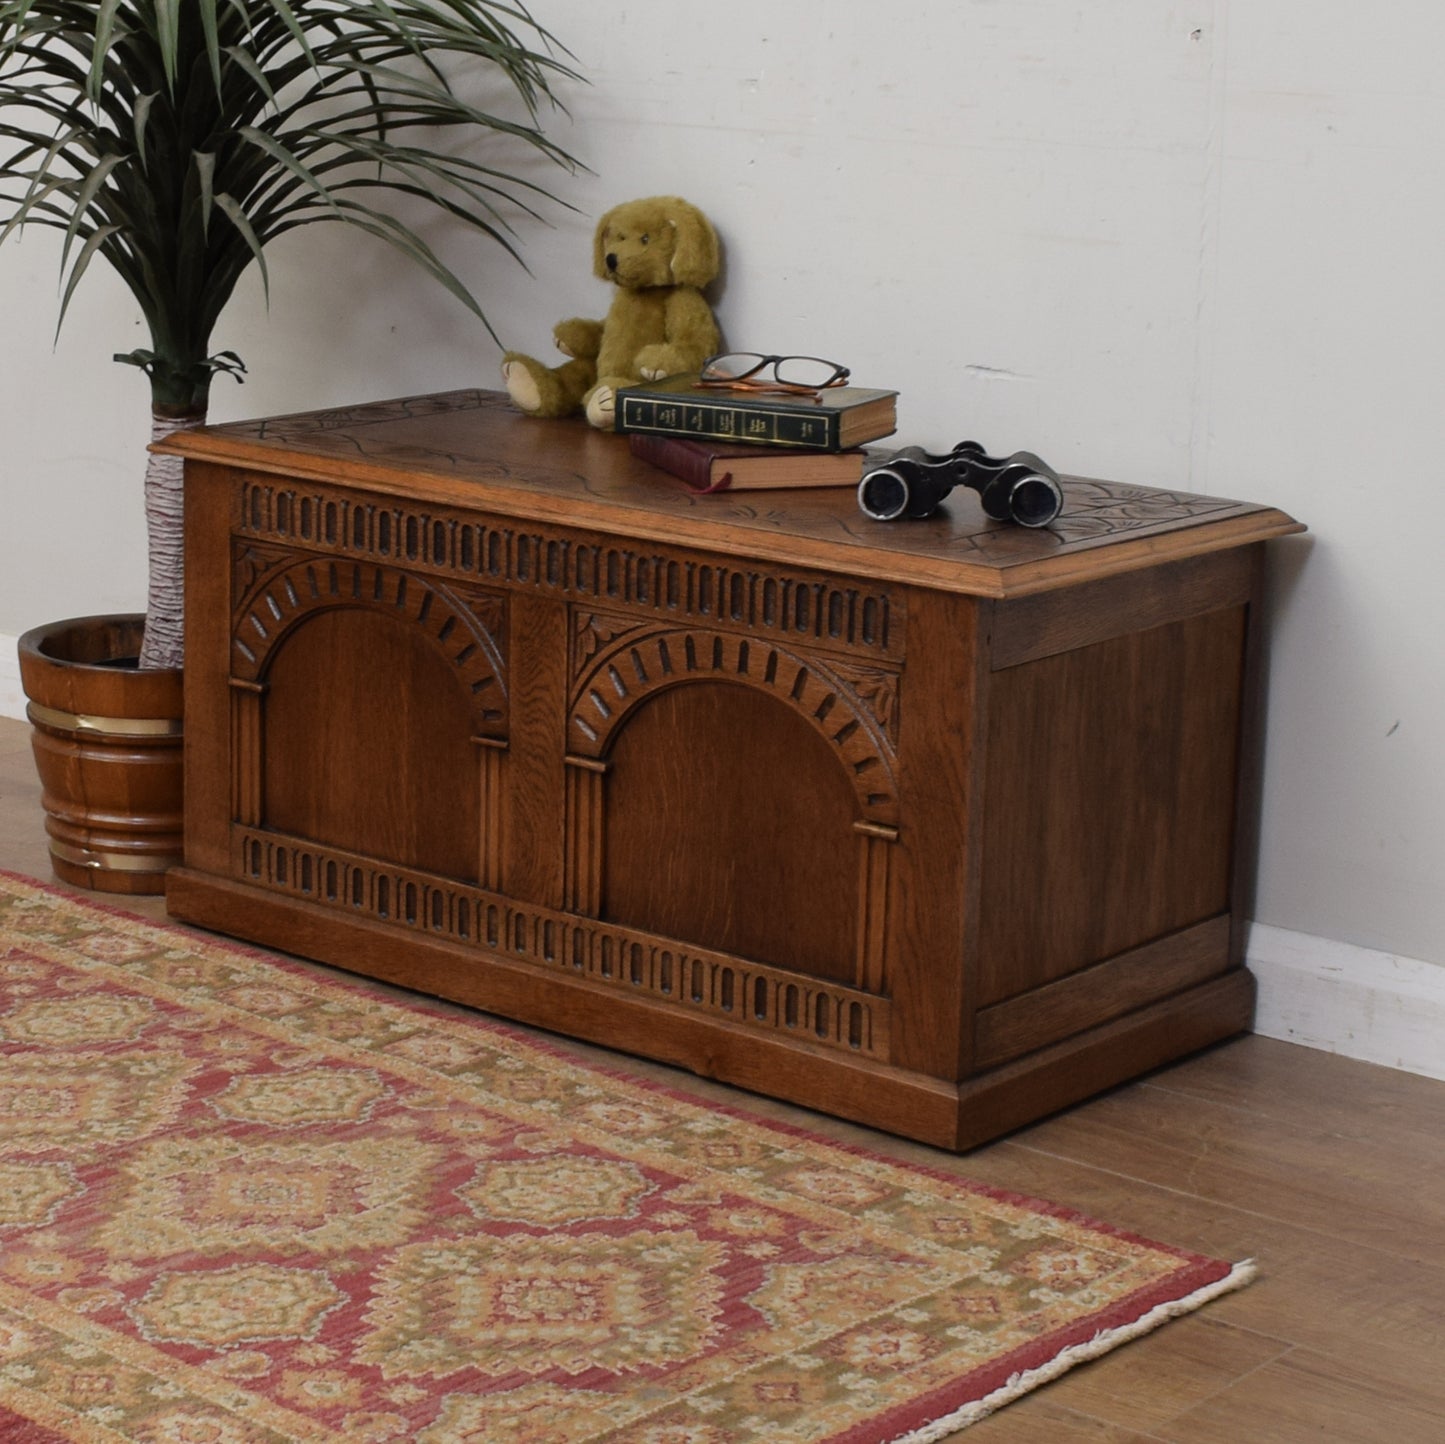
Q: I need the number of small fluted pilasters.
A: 4